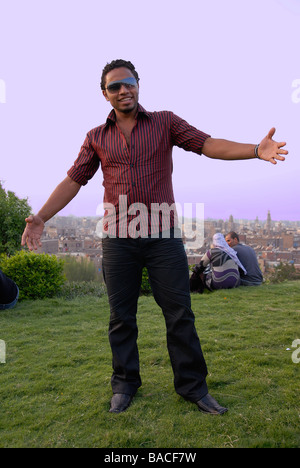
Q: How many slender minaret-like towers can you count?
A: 3